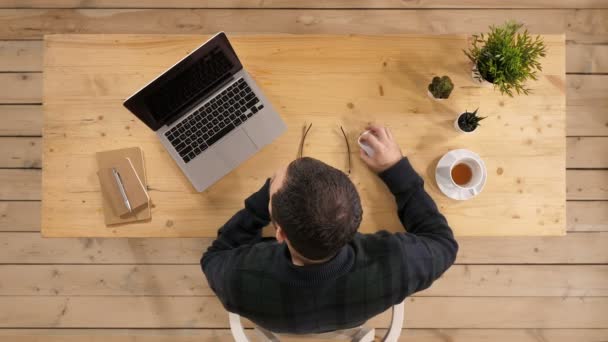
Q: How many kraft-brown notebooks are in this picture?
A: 2